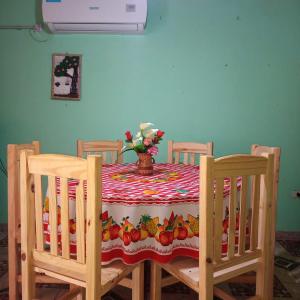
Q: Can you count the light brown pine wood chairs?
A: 6